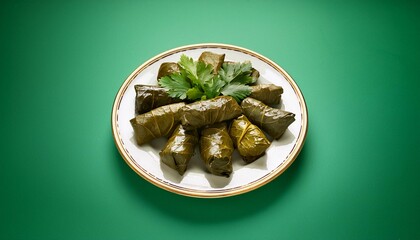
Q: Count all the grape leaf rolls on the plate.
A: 11